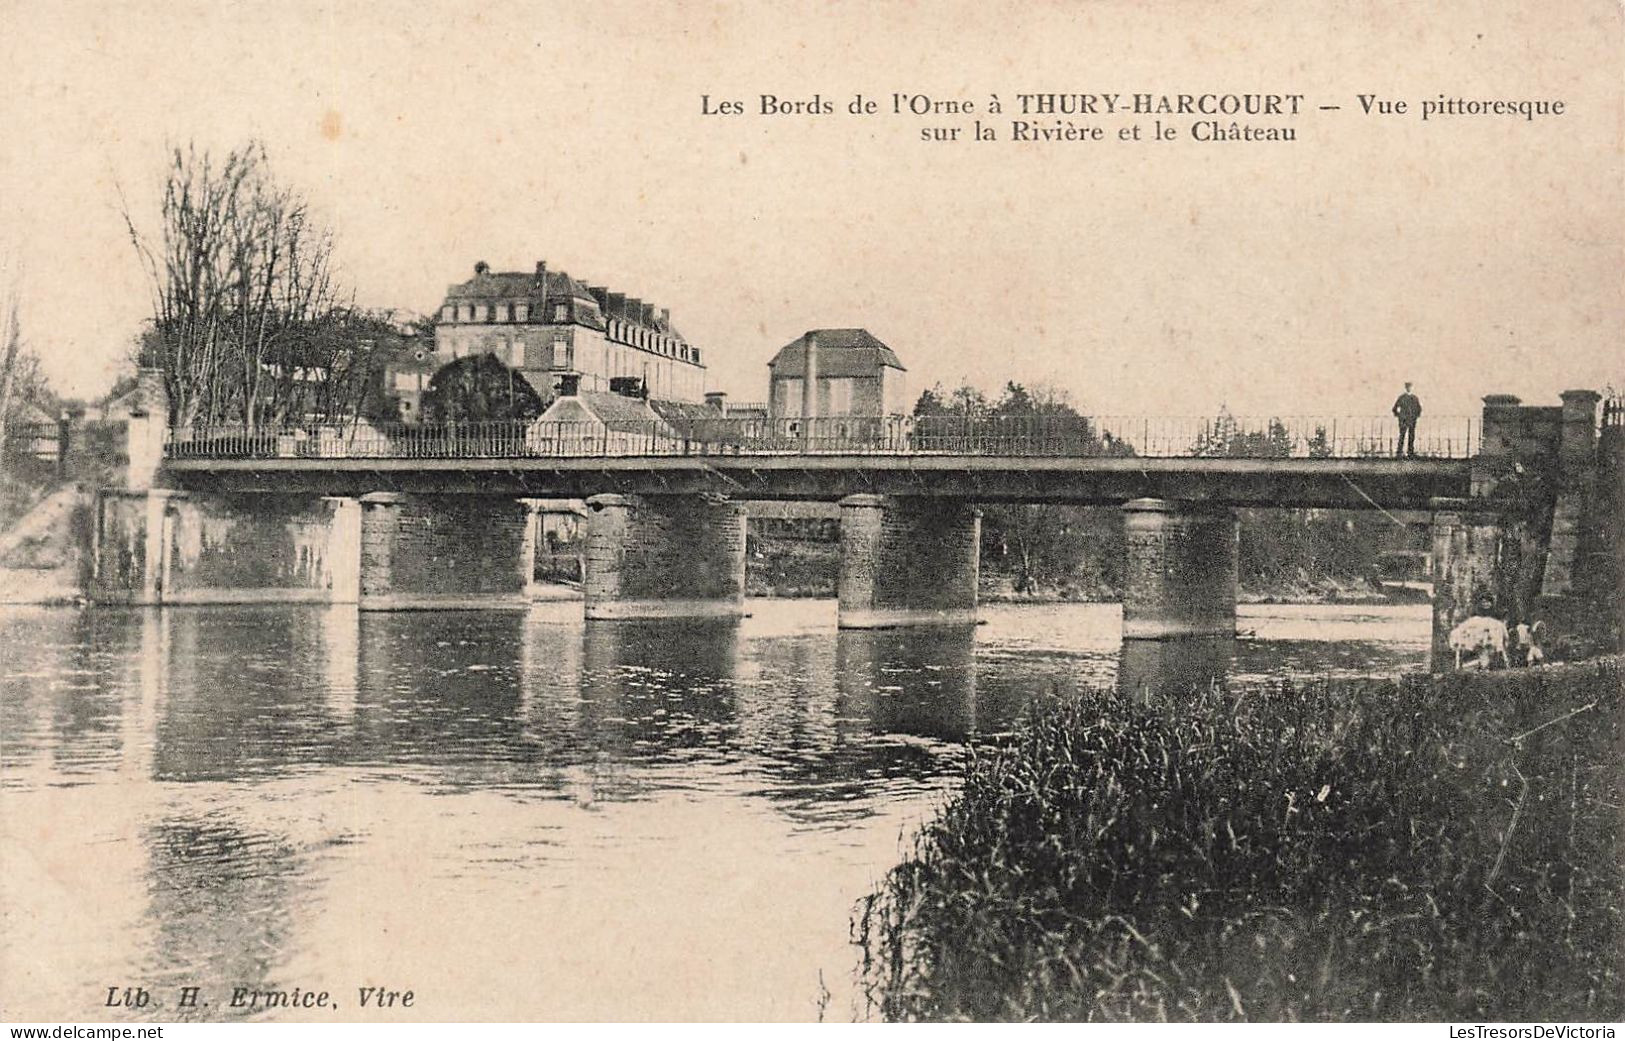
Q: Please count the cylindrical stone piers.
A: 4